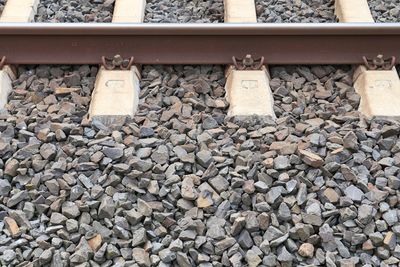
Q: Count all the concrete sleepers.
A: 4